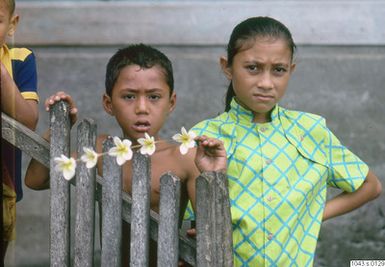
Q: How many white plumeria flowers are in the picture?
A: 5